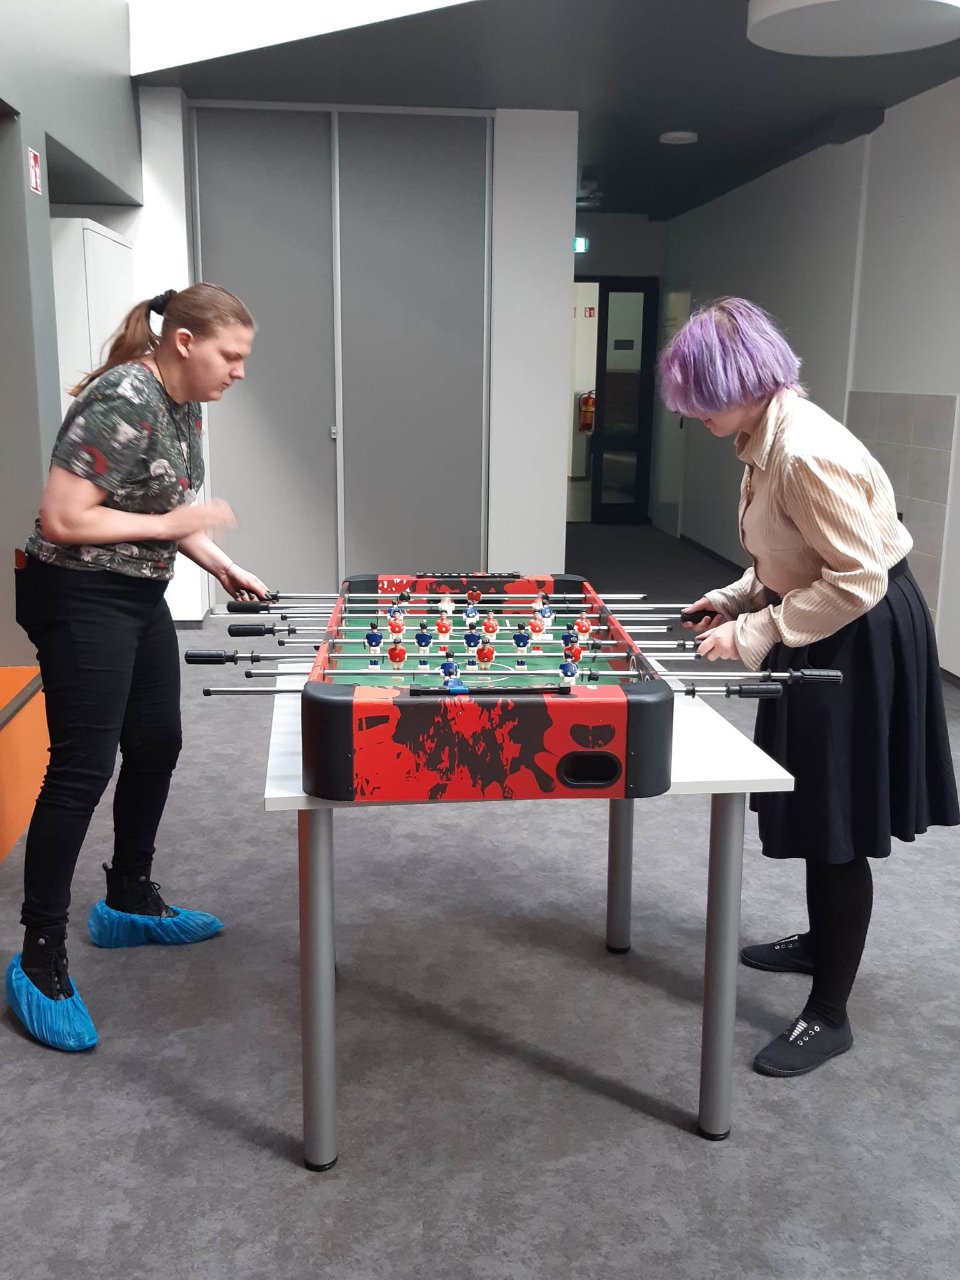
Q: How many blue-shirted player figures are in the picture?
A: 11